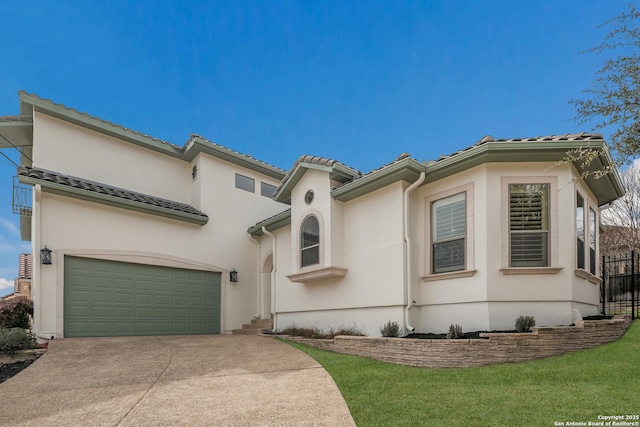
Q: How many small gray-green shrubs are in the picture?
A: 3